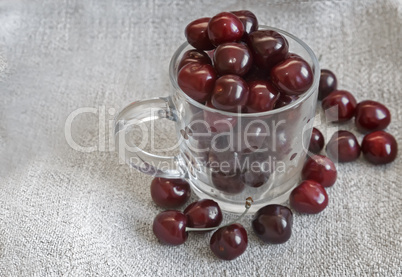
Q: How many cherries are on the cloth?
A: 13